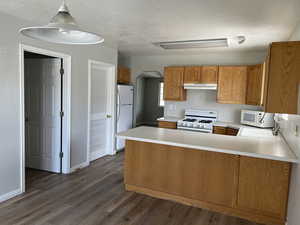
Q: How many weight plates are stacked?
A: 0